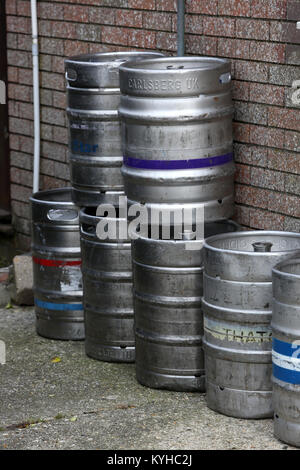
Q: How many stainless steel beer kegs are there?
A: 7